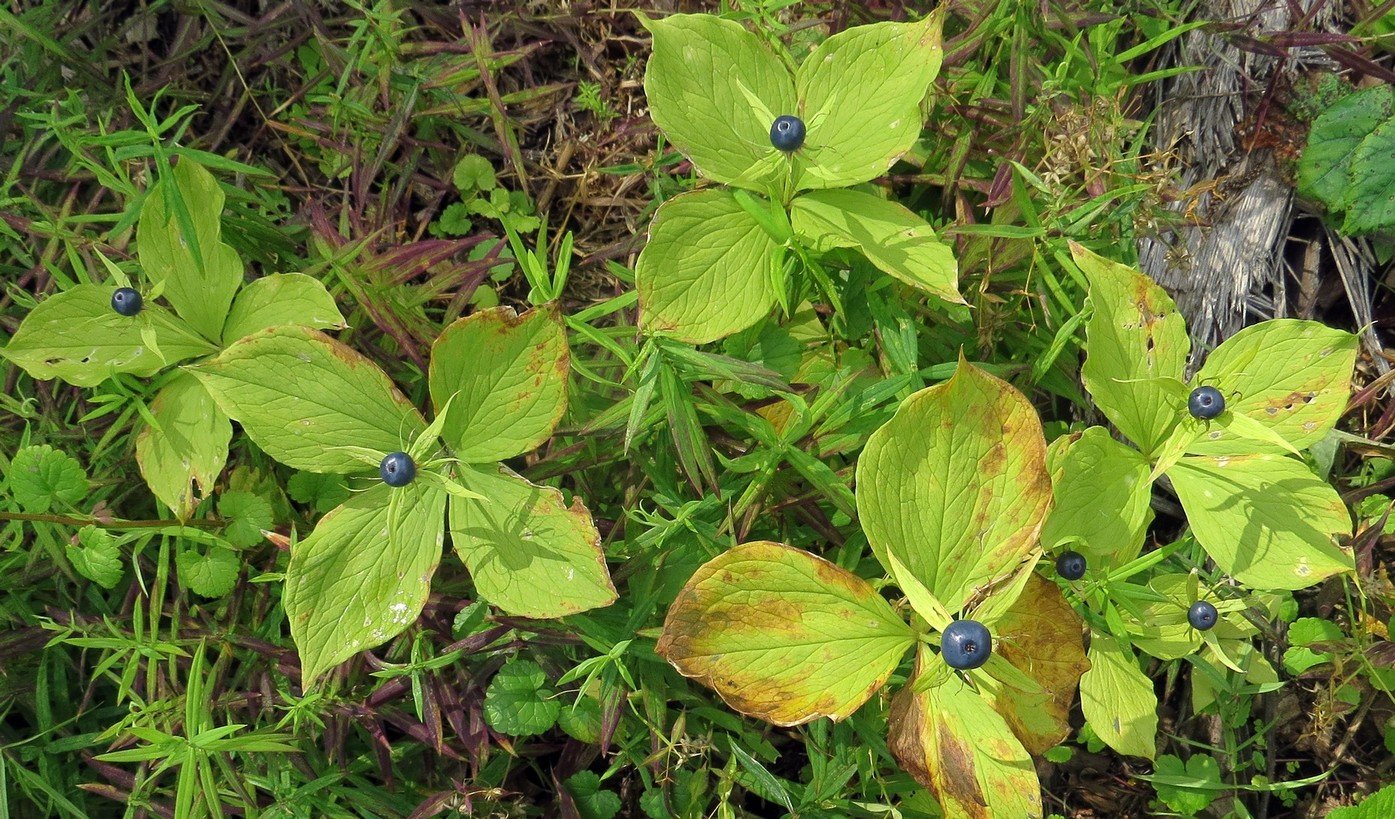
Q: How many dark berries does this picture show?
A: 7